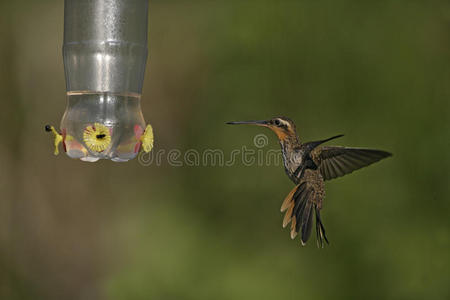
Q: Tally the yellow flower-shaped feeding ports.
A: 3